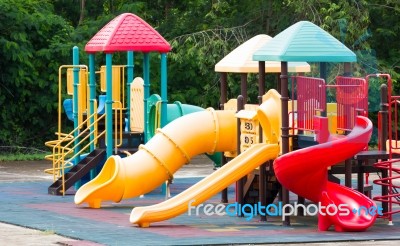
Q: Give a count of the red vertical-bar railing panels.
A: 2